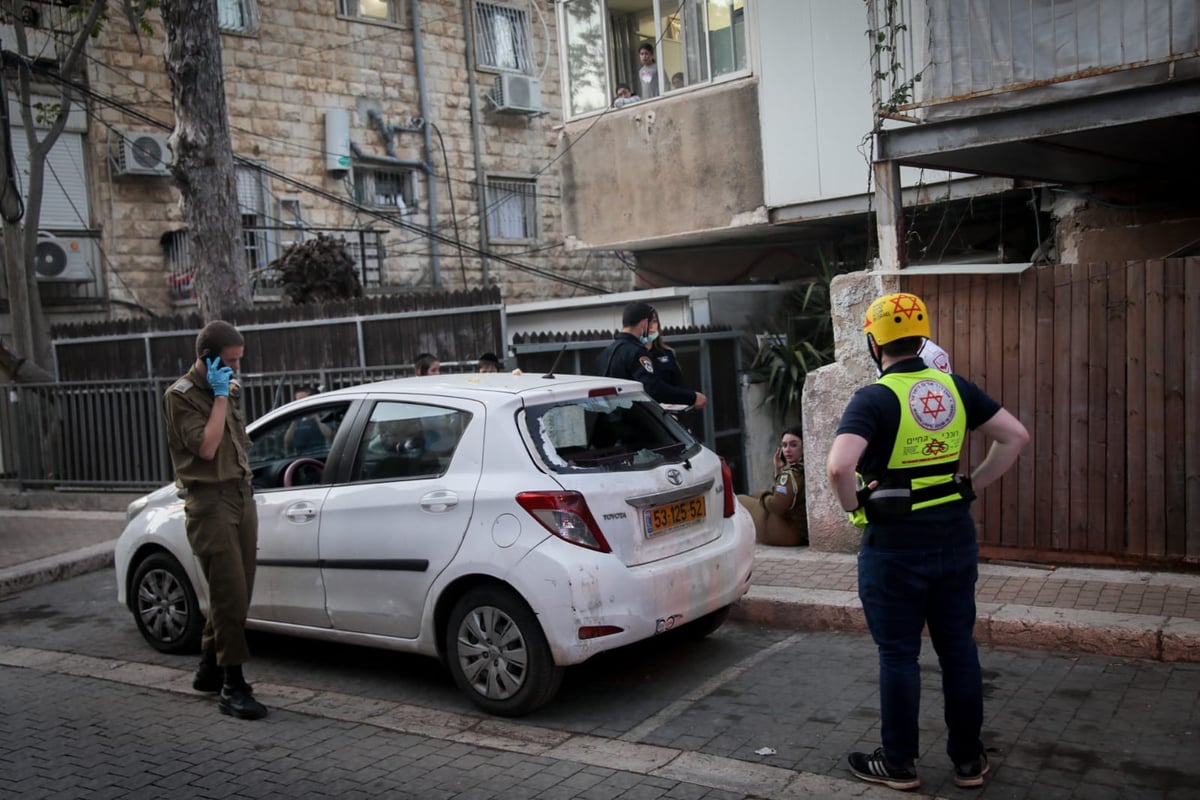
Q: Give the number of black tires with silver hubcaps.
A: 2